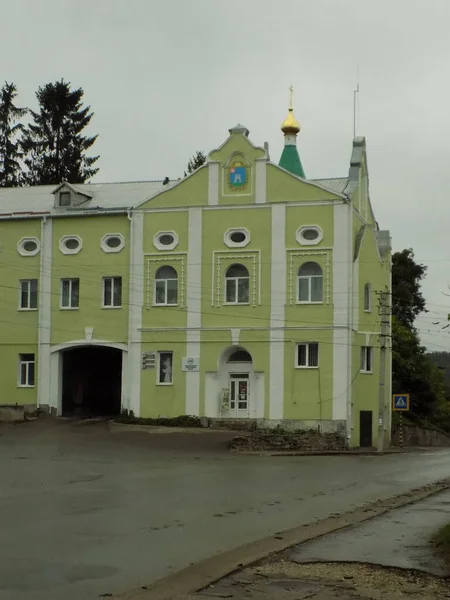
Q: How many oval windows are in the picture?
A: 6